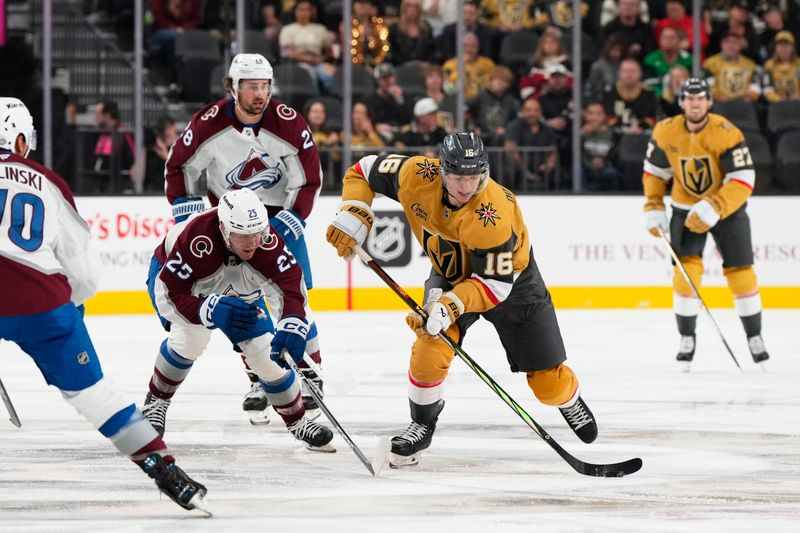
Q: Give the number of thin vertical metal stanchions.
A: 7